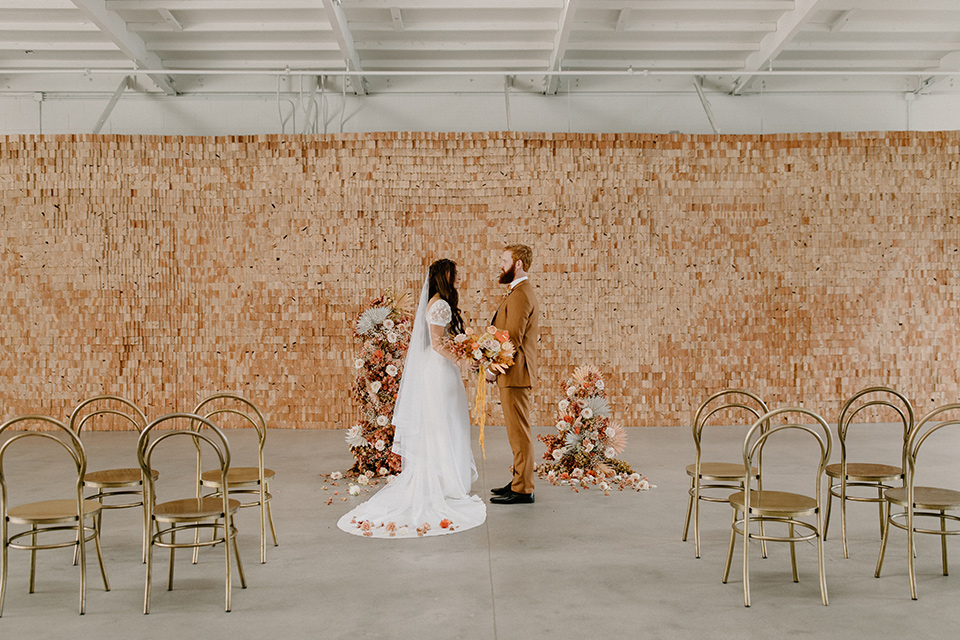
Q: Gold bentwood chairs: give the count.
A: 8